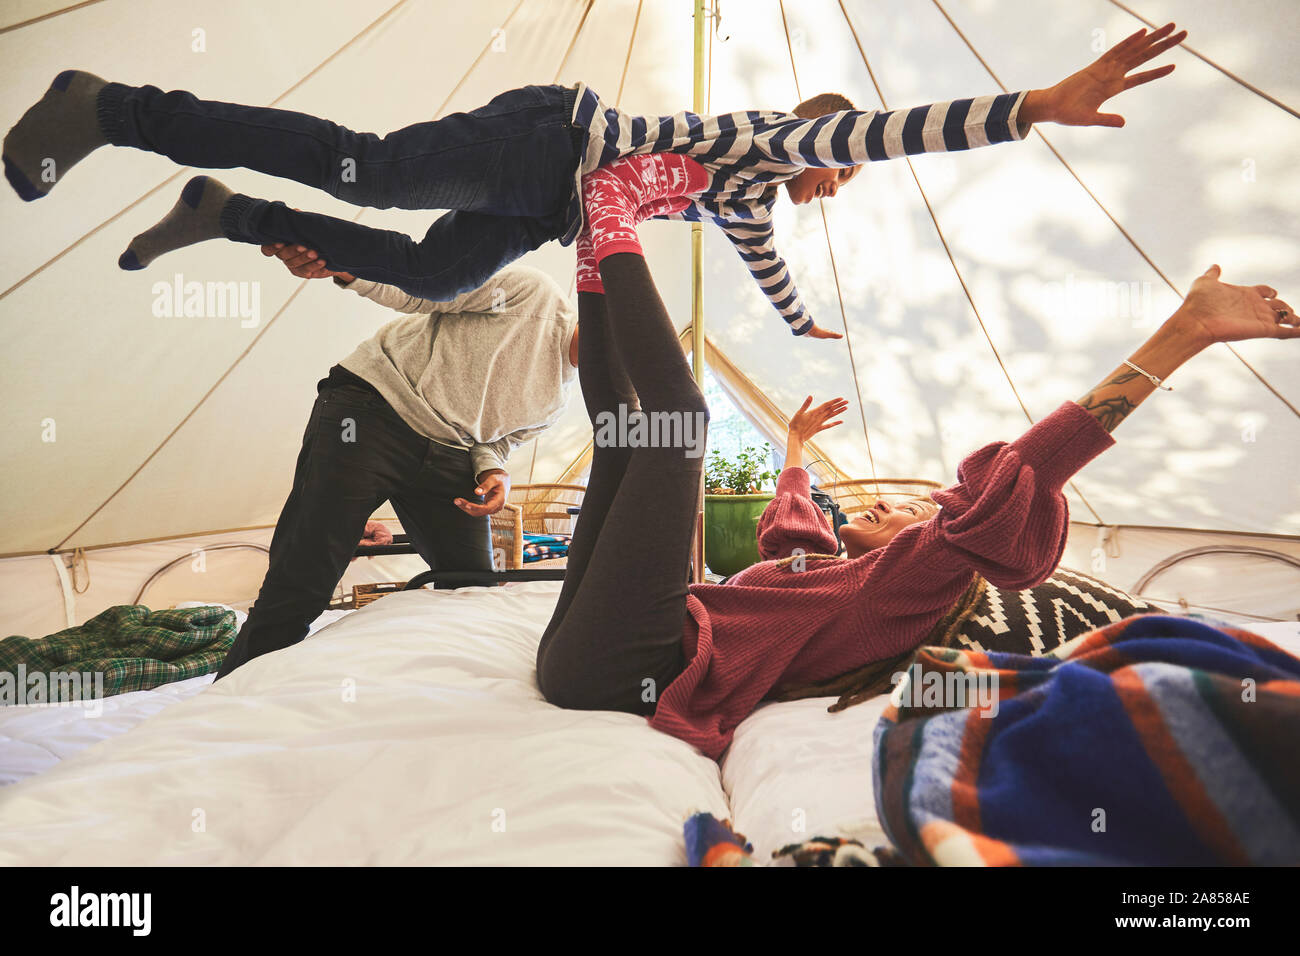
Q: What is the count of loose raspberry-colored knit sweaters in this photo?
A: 1